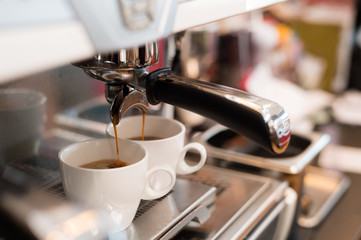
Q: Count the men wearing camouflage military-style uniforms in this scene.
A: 0